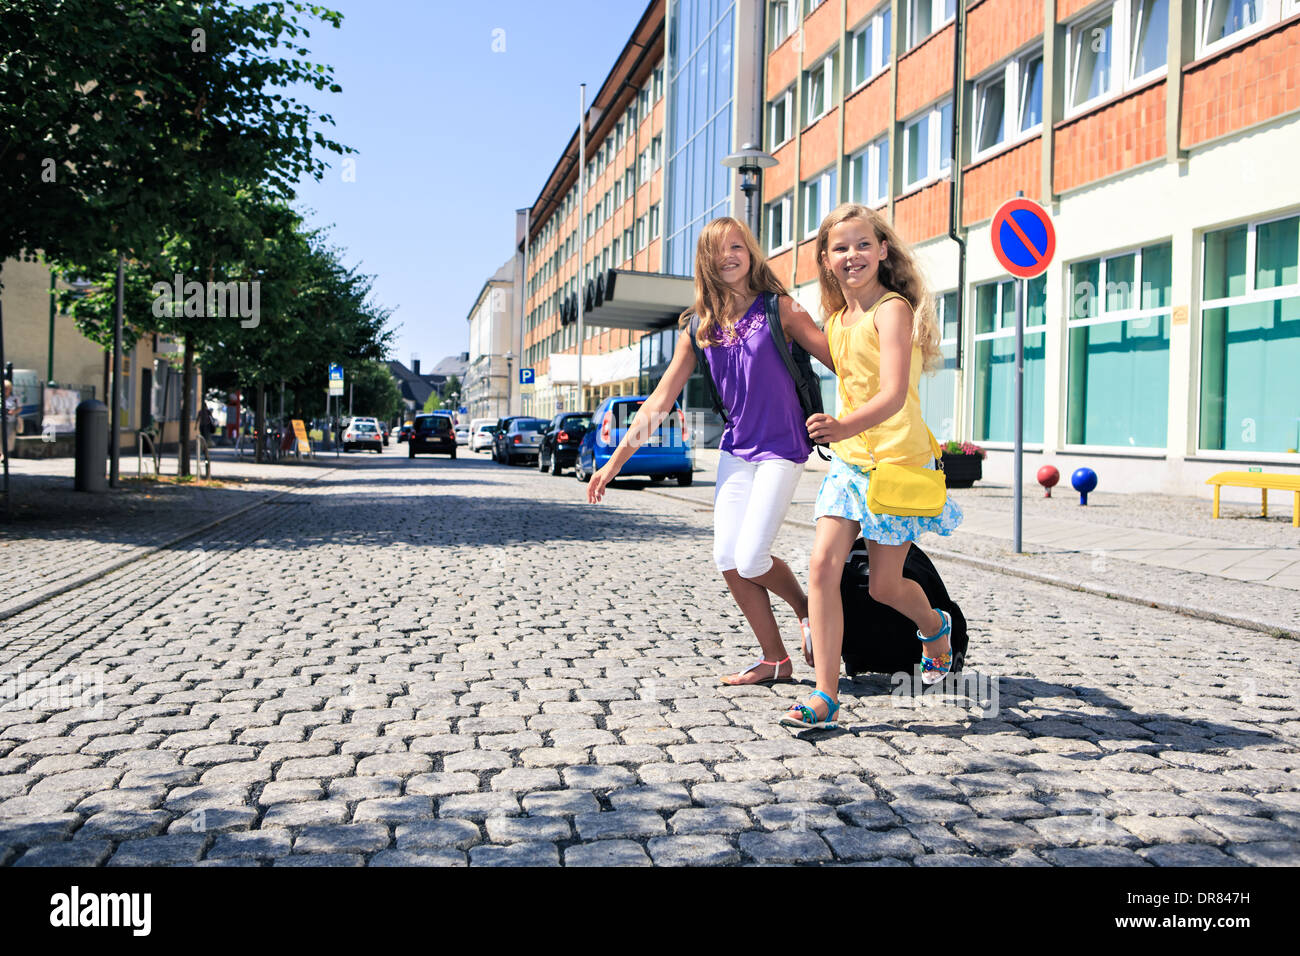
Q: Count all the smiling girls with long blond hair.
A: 2